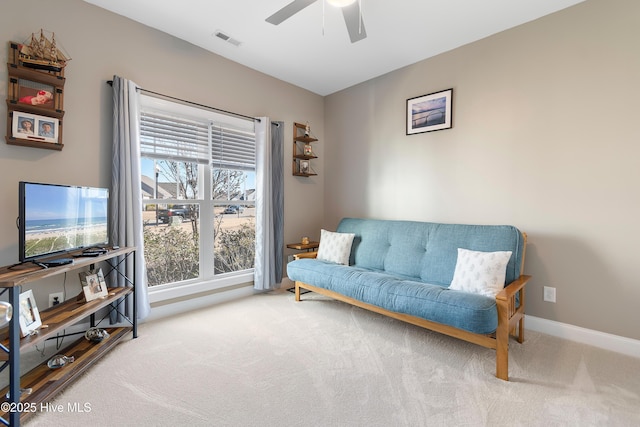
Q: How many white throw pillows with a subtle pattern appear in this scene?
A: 2